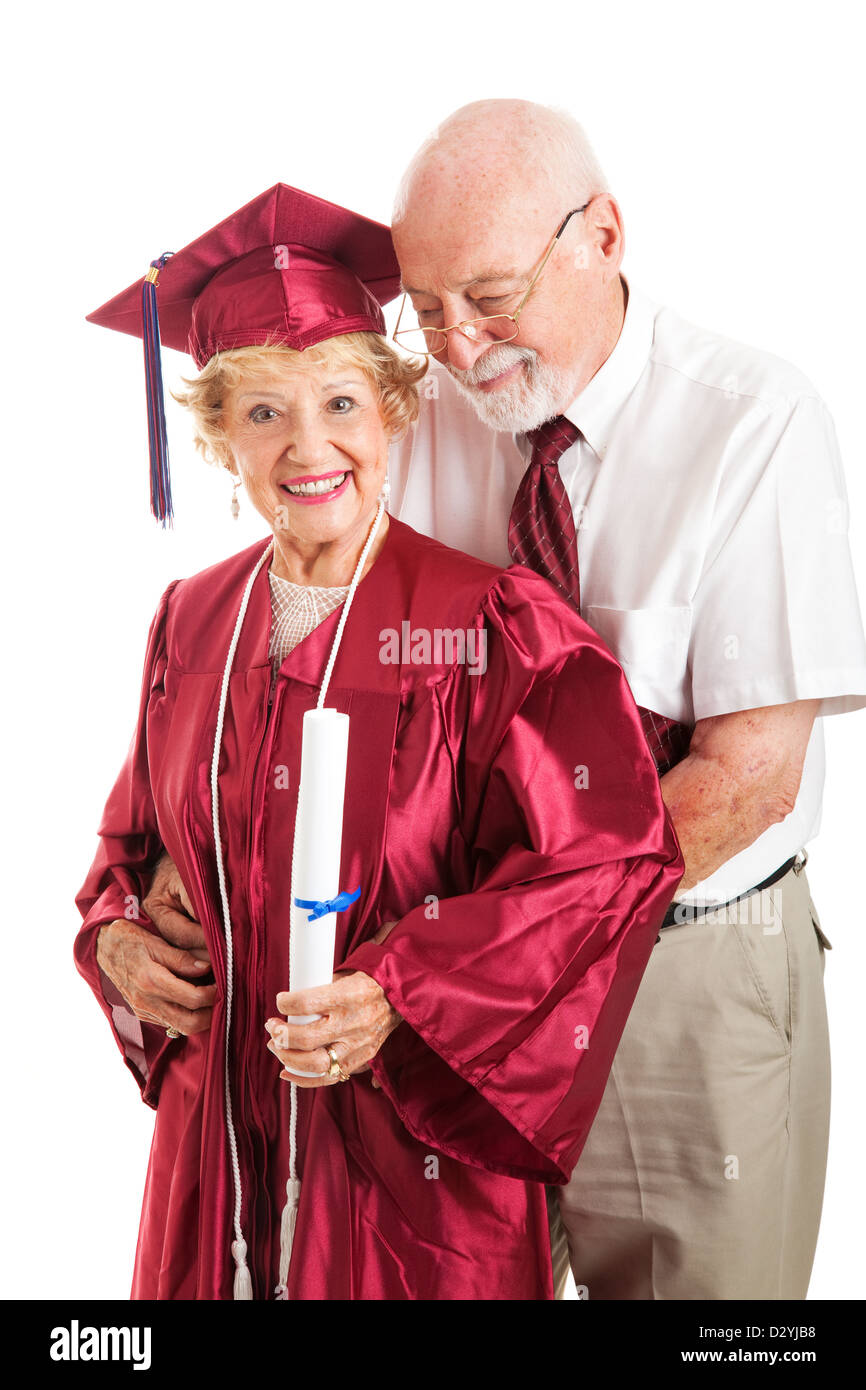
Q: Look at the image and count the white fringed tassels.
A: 2